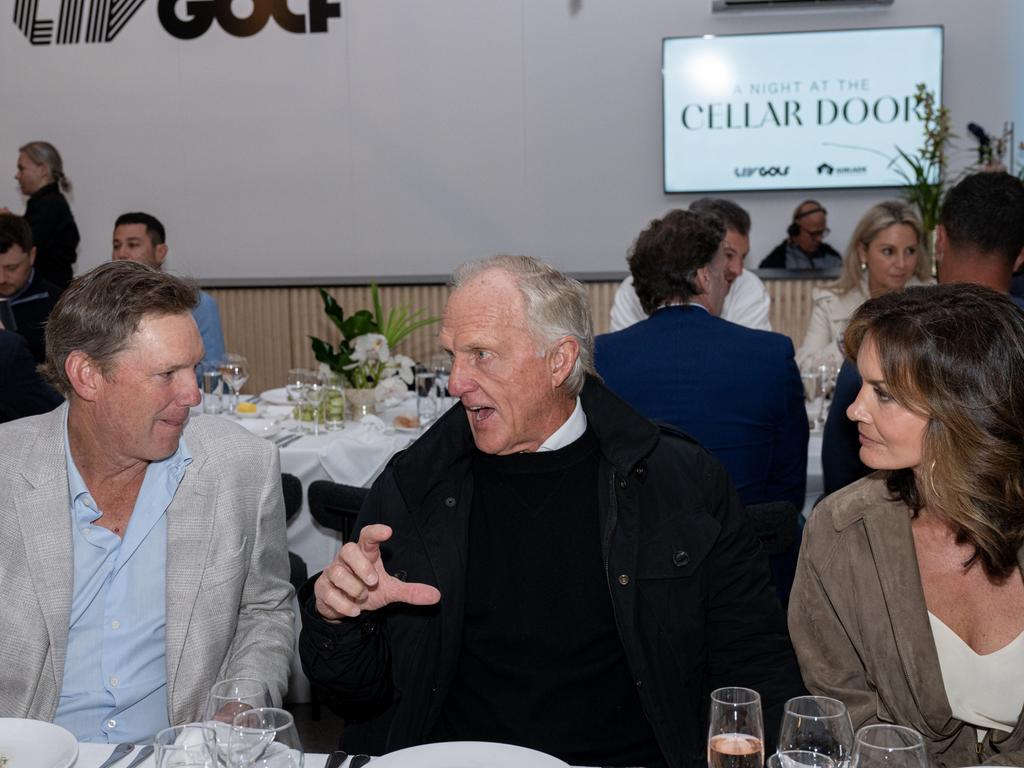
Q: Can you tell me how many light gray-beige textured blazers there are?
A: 1